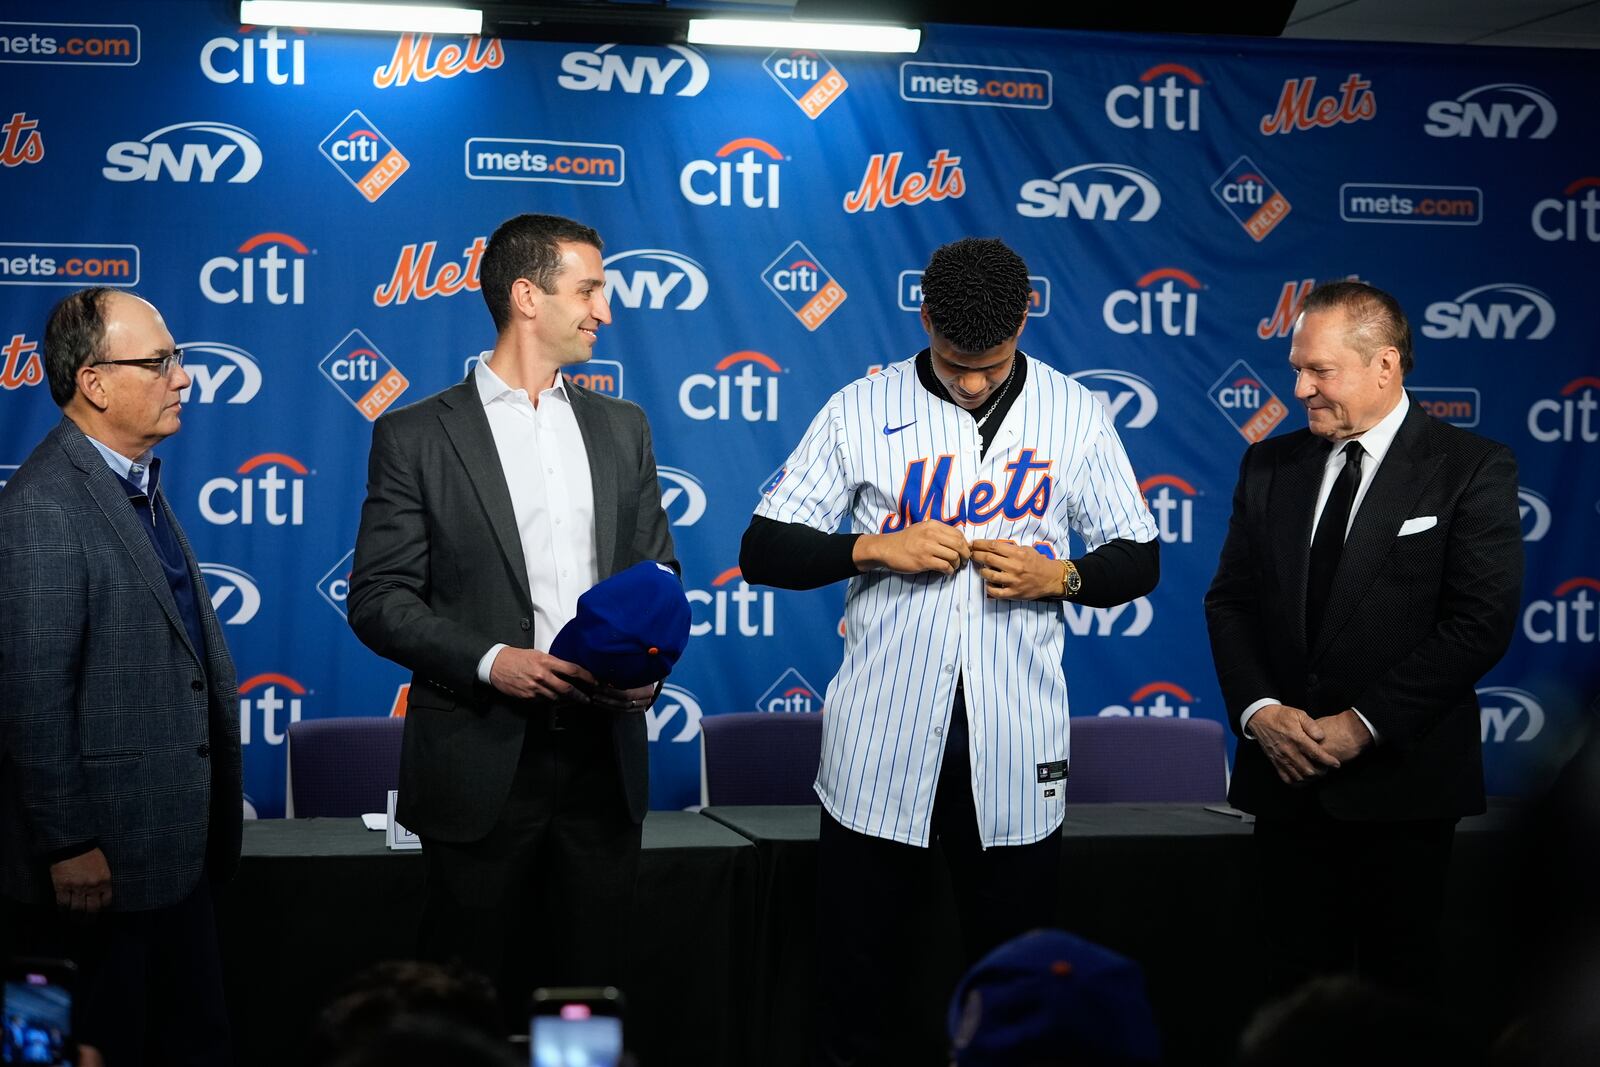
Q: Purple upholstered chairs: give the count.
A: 3